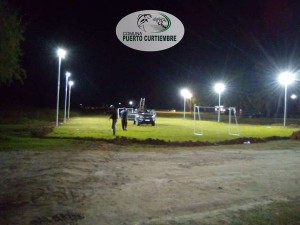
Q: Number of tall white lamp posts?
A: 6